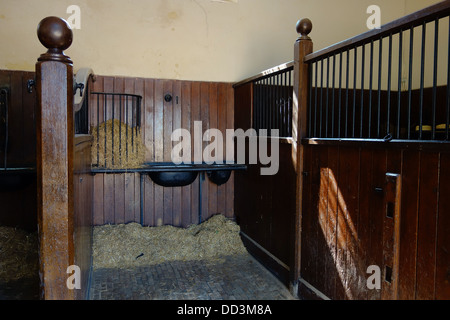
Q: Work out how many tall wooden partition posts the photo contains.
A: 2